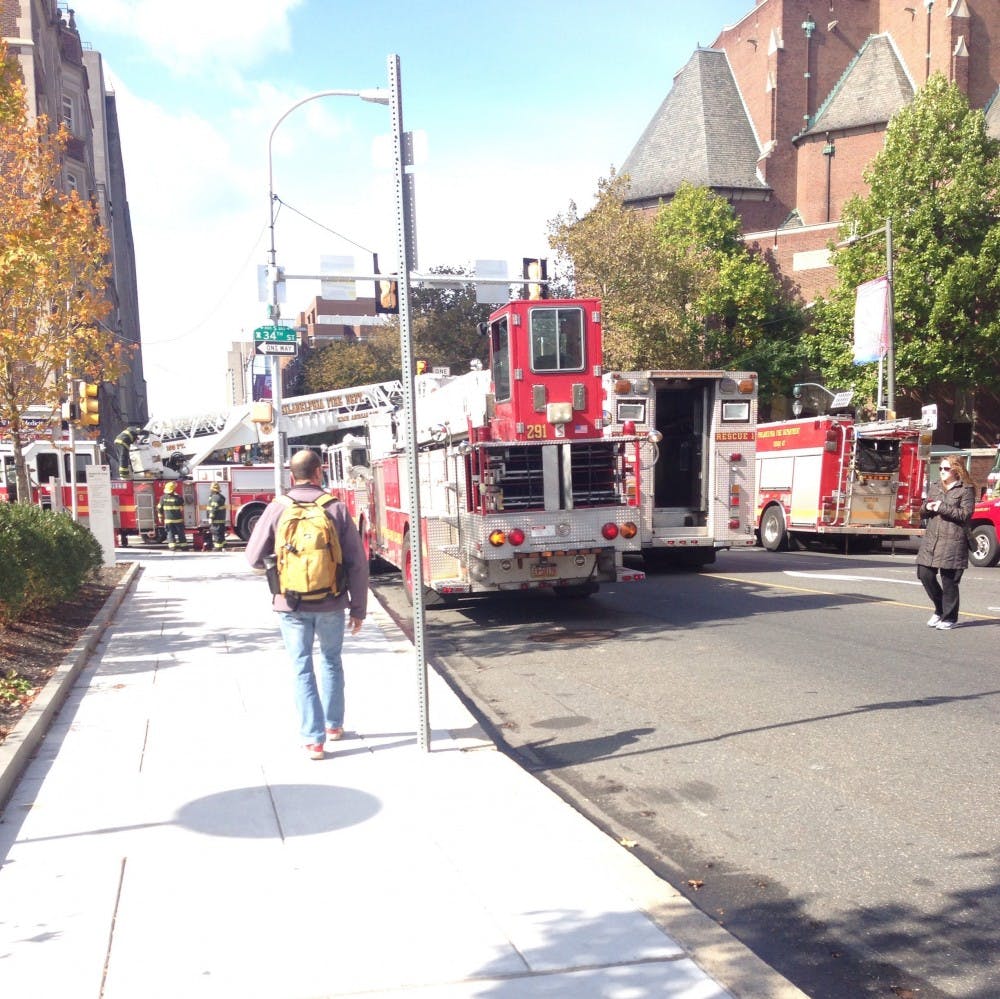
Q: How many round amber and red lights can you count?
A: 4